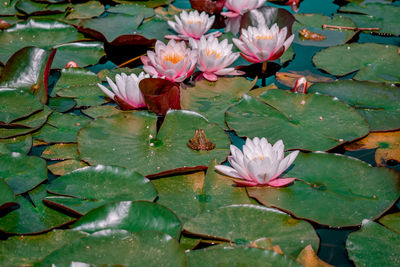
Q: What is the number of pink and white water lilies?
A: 7